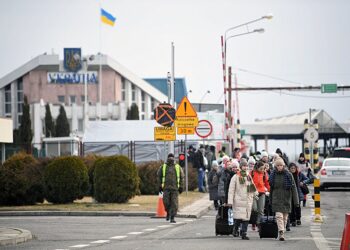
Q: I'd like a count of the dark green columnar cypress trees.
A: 4